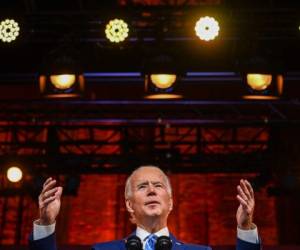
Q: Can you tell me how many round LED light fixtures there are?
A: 3